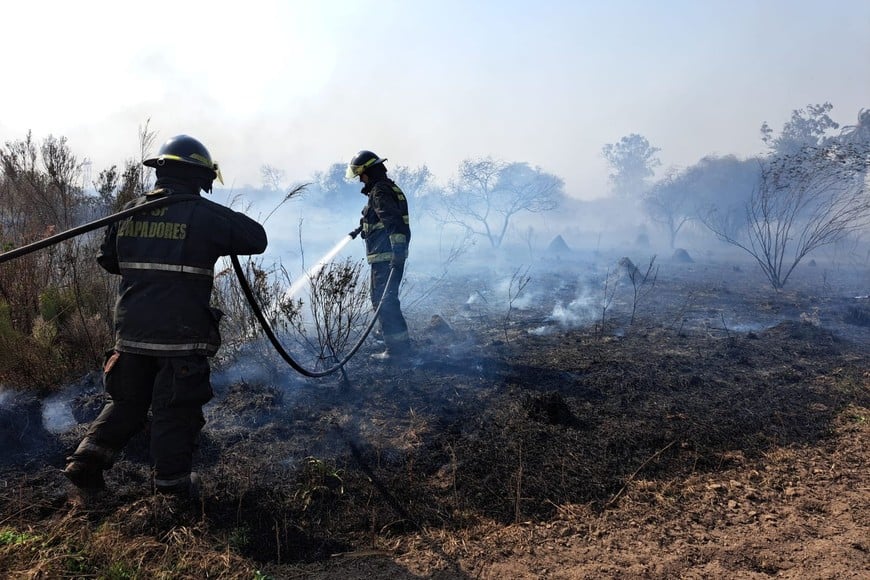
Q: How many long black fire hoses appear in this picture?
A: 1